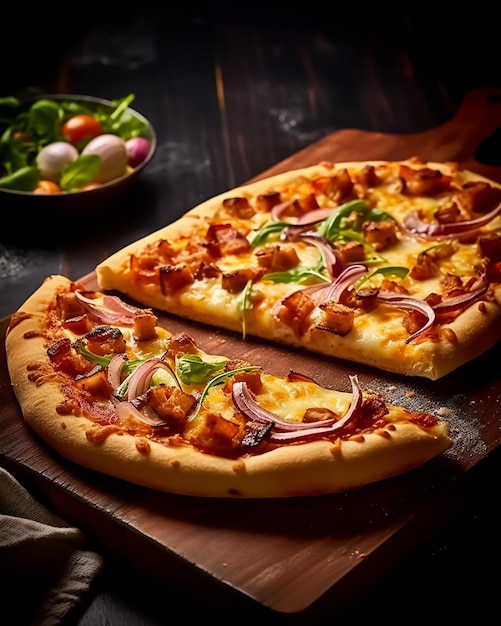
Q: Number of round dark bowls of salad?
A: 1